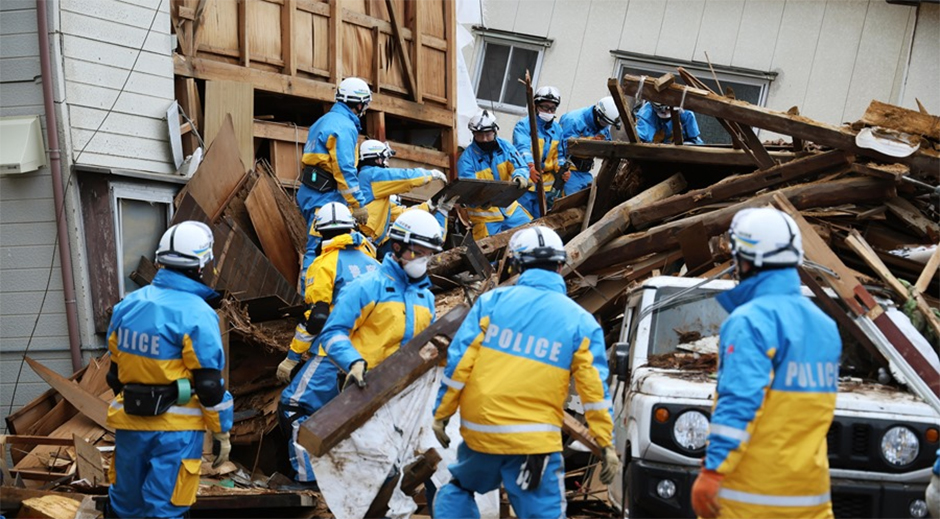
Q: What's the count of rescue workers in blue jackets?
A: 11